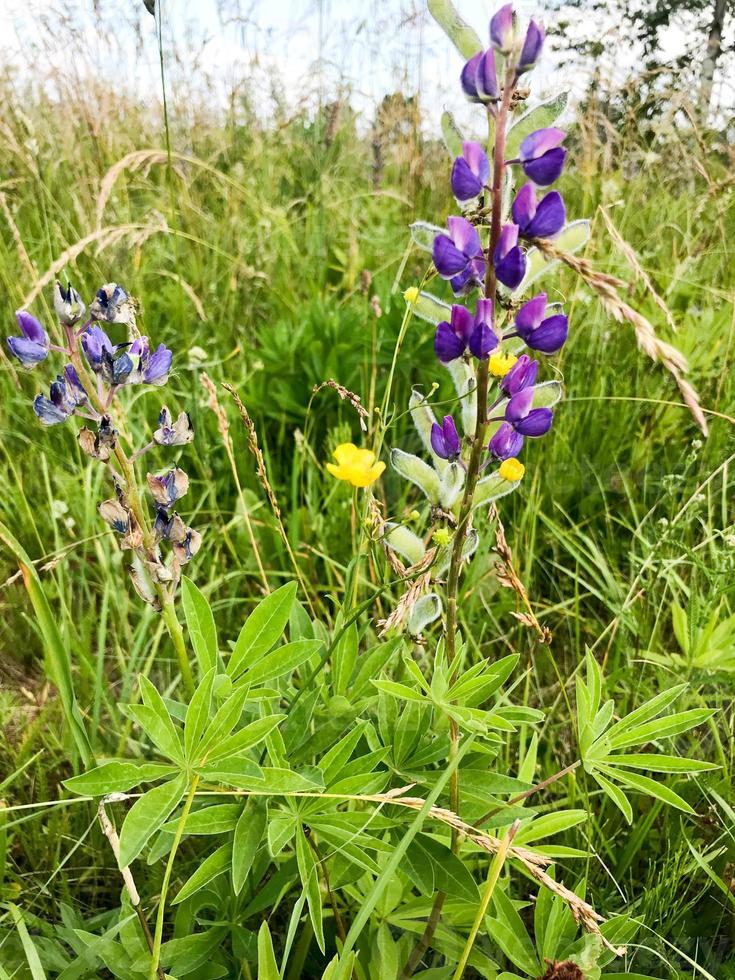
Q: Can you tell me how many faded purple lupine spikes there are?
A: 1